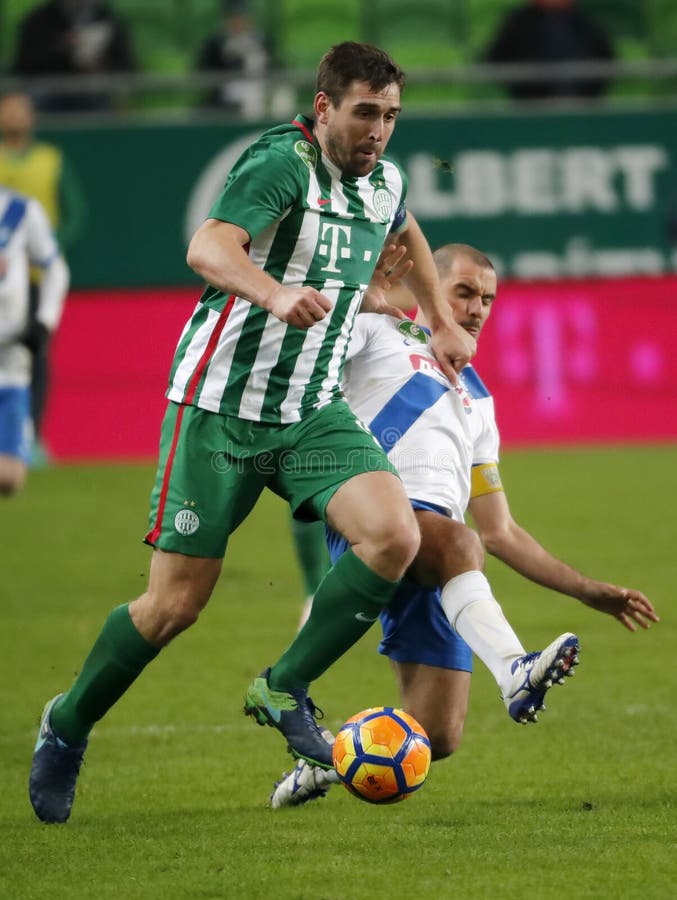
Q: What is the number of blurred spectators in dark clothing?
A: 3